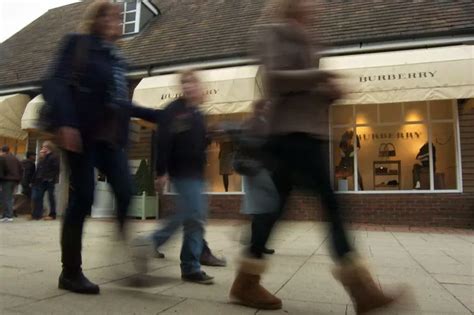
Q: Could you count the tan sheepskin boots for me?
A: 2